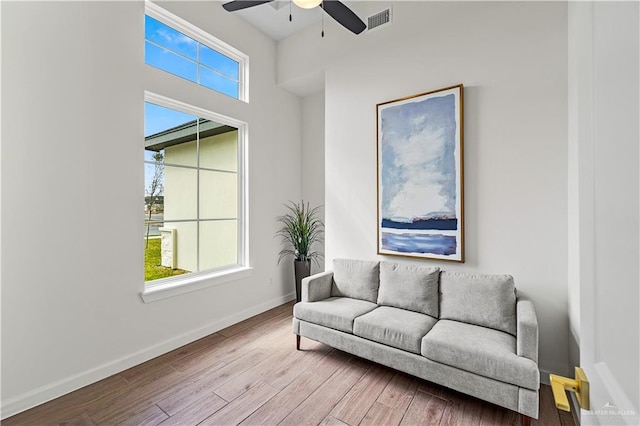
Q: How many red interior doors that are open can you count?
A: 0